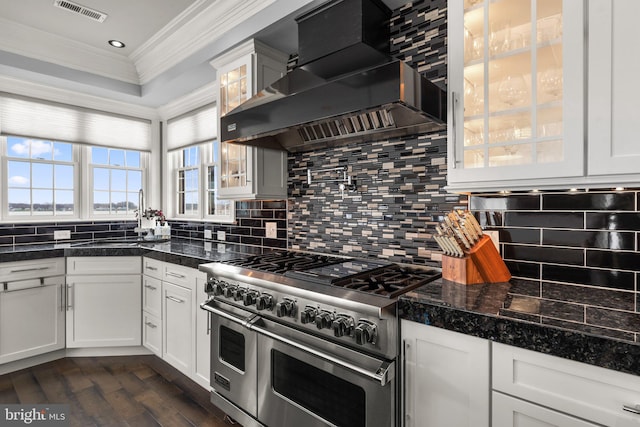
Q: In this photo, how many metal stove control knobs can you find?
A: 11